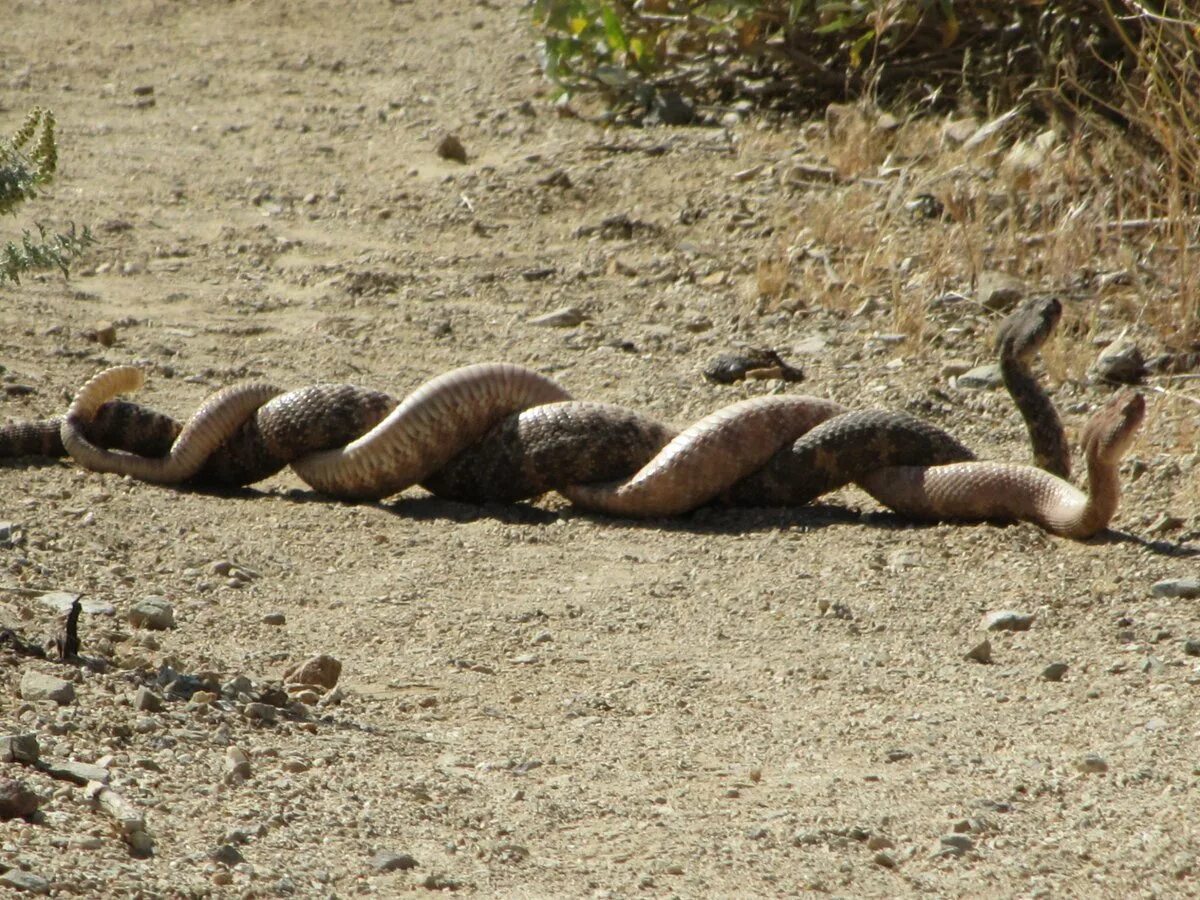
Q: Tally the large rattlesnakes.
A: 2